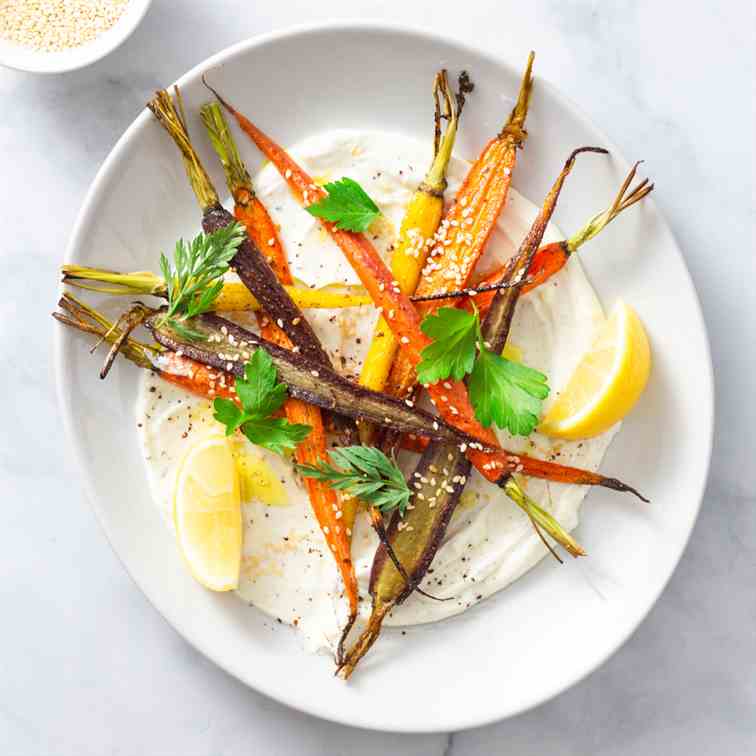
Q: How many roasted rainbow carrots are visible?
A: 10